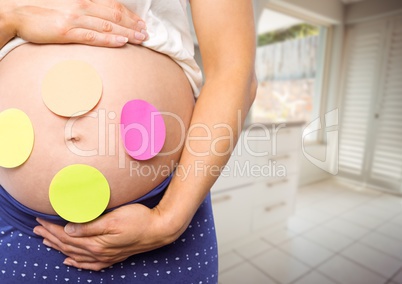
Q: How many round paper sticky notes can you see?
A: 4